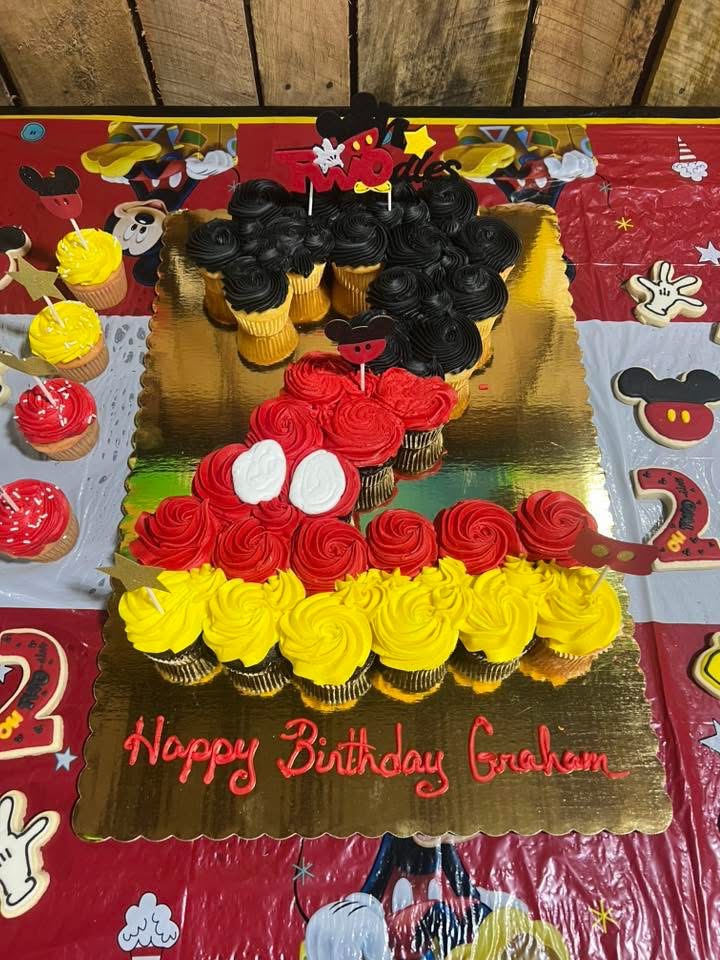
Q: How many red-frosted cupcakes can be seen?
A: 14